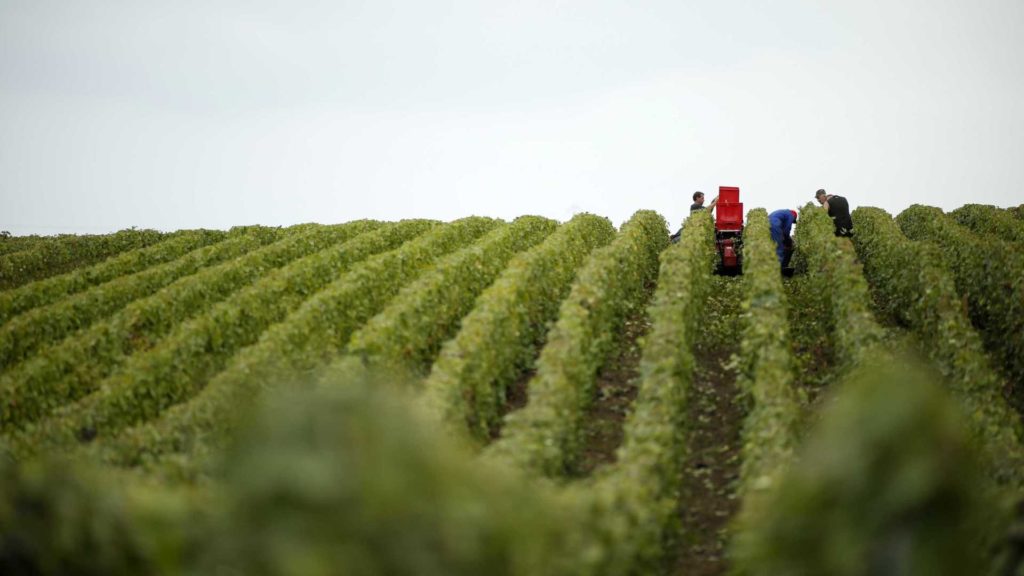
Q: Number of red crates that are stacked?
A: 2